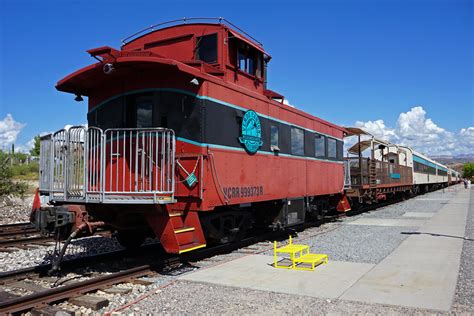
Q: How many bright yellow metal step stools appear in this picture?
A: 2